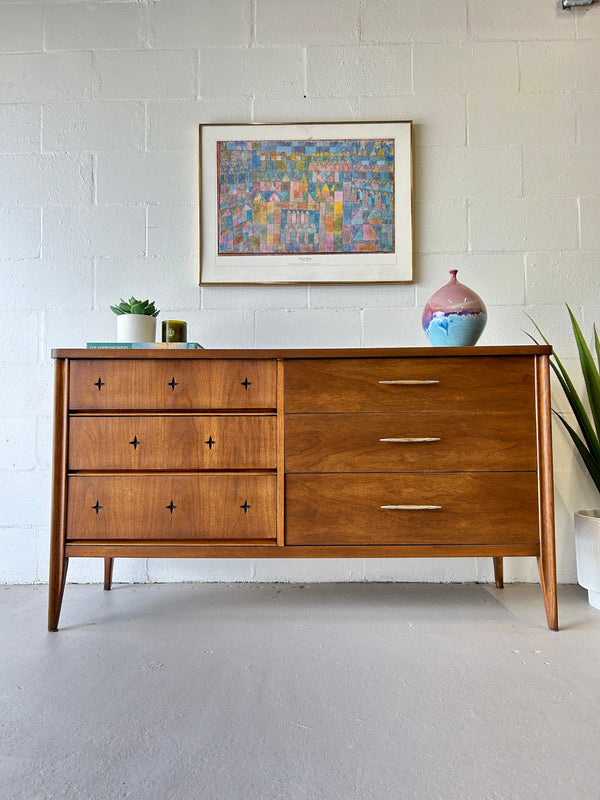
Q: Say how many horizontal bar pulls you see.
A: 3